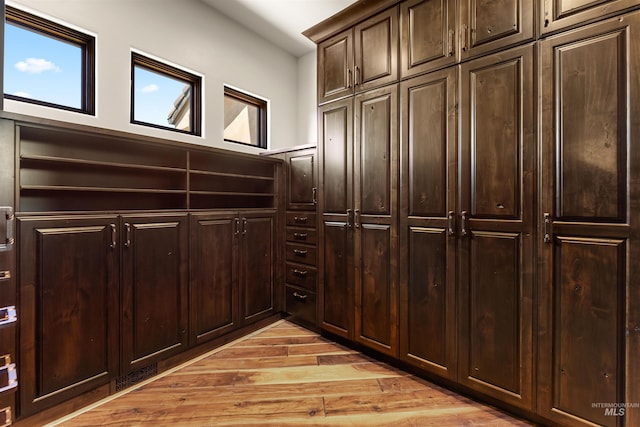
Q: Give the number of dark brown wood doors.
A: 15